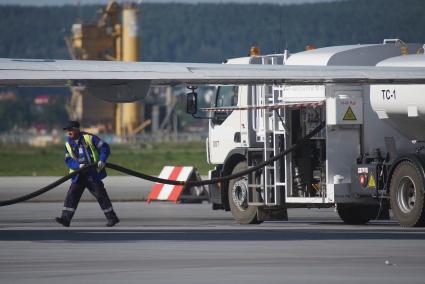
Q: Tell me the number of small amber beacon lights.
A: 2